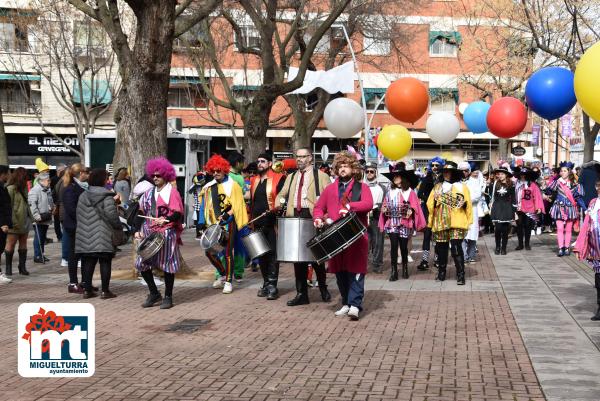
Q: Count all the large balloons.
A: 8